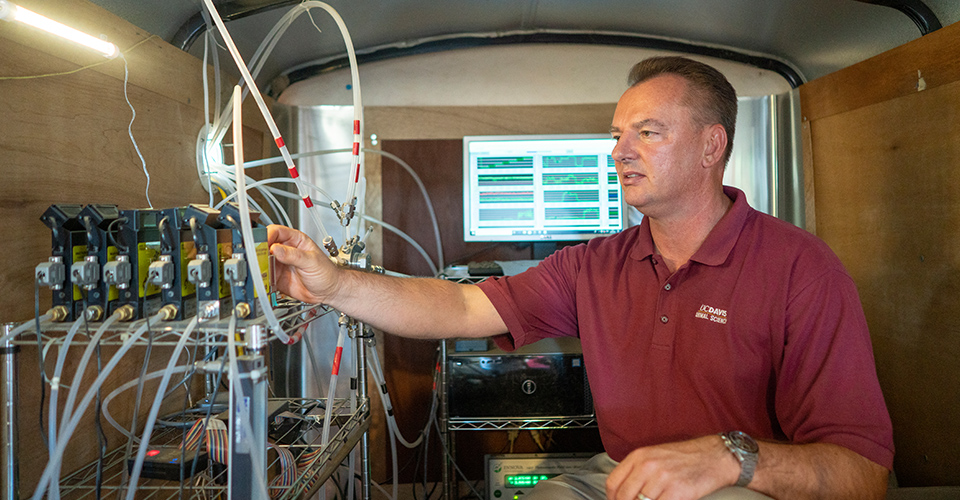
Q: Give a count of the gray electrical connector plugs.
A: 6